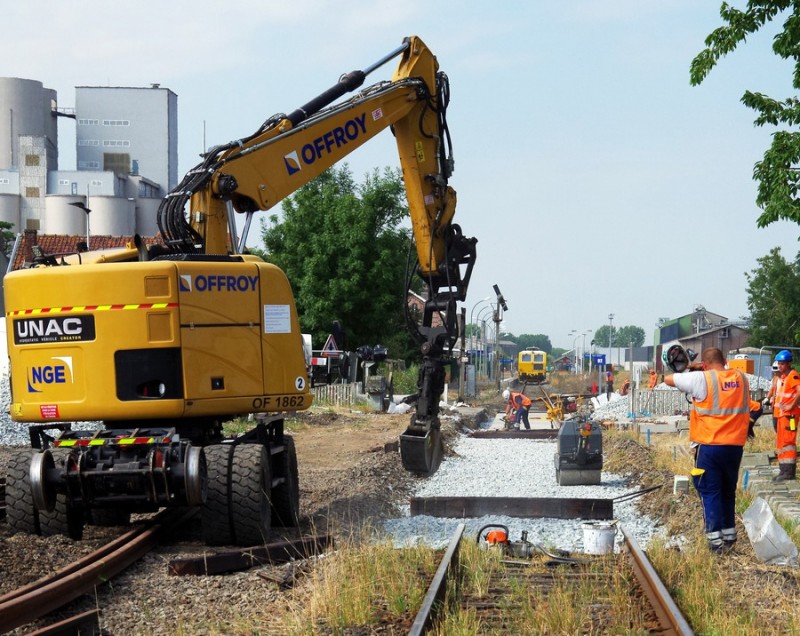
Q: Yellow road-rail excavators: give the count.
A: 1